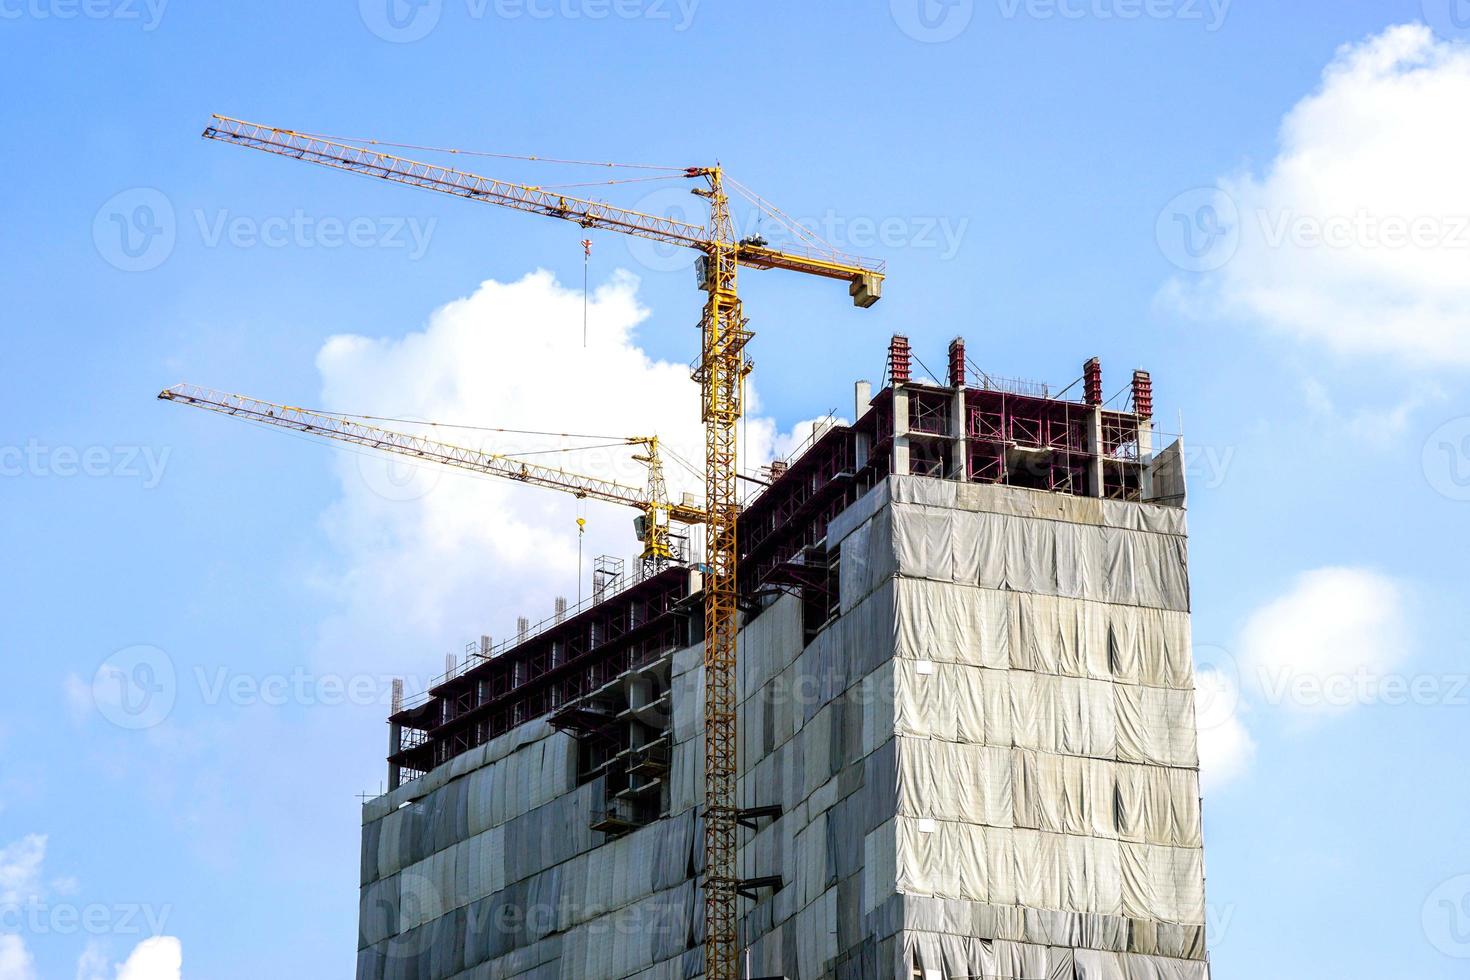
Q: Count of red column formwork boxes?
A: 4